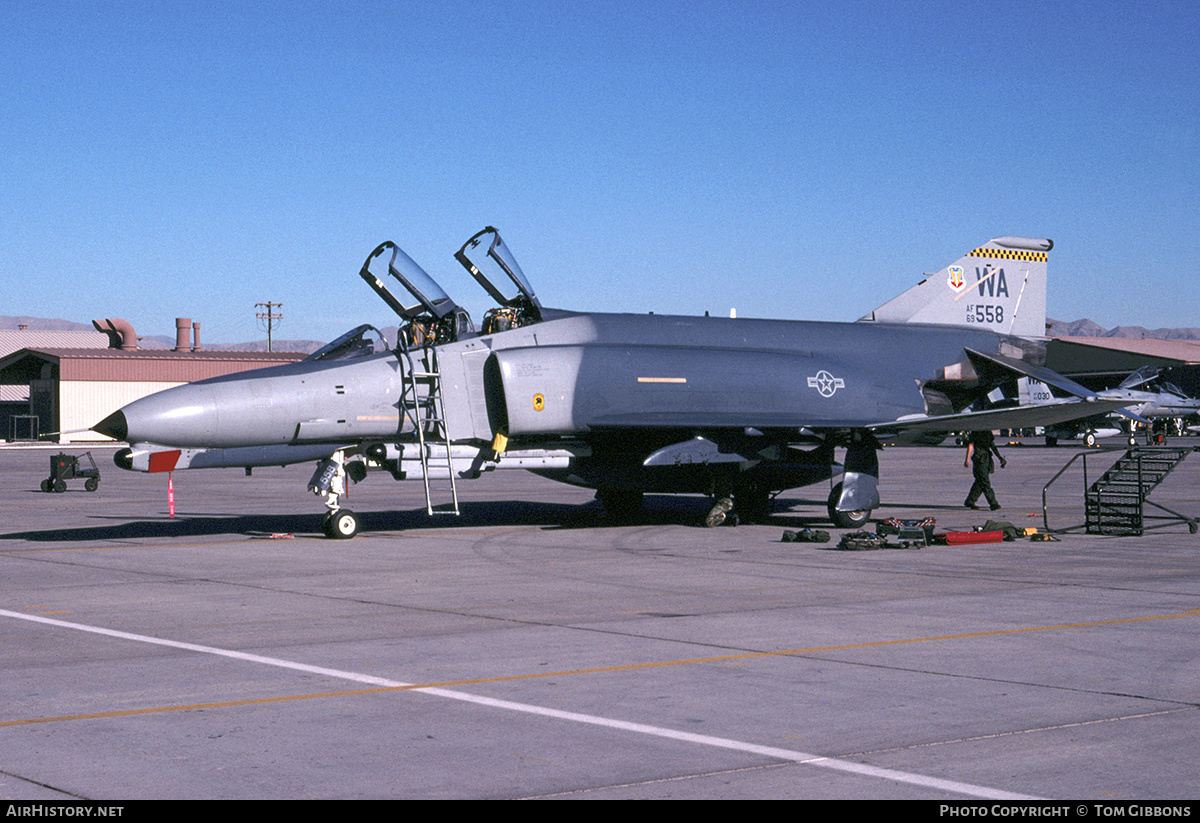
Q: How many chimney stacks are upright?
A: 2